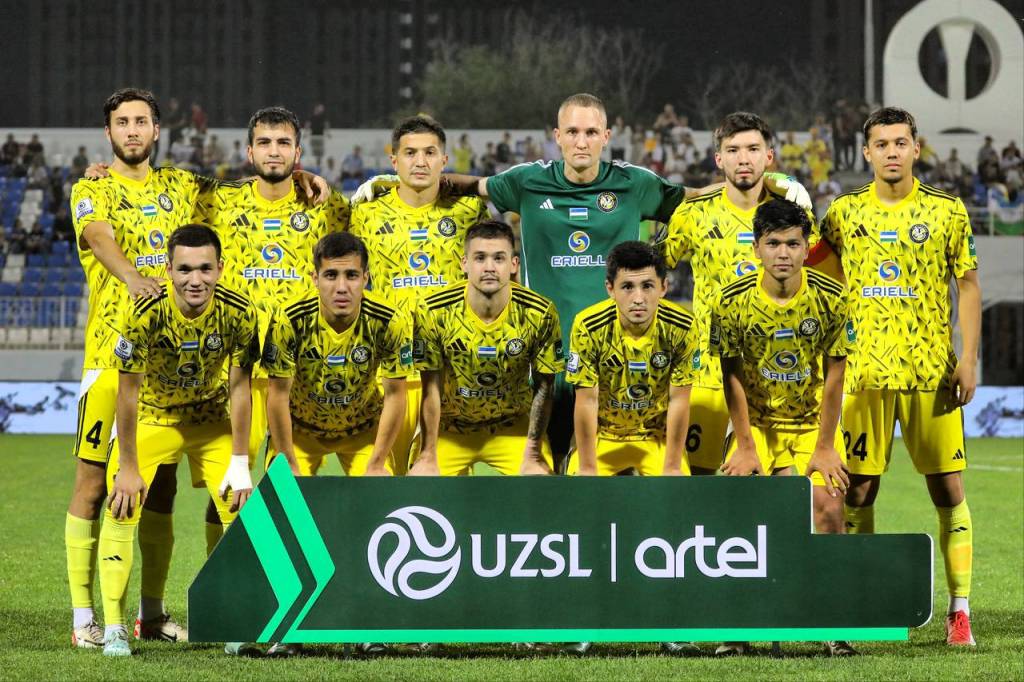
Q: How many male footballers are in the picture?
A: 11